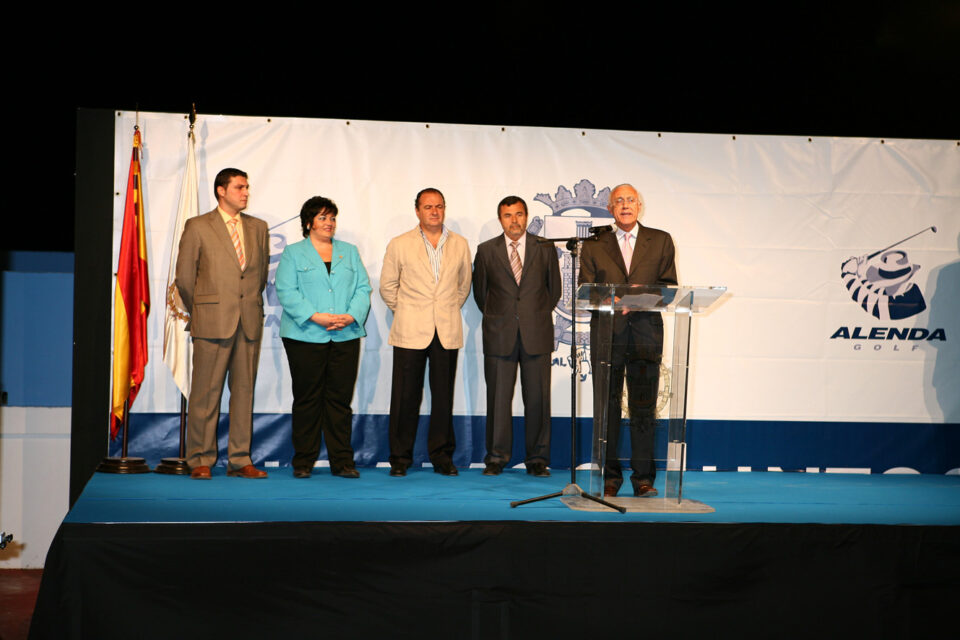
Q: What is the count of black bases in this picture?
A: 2